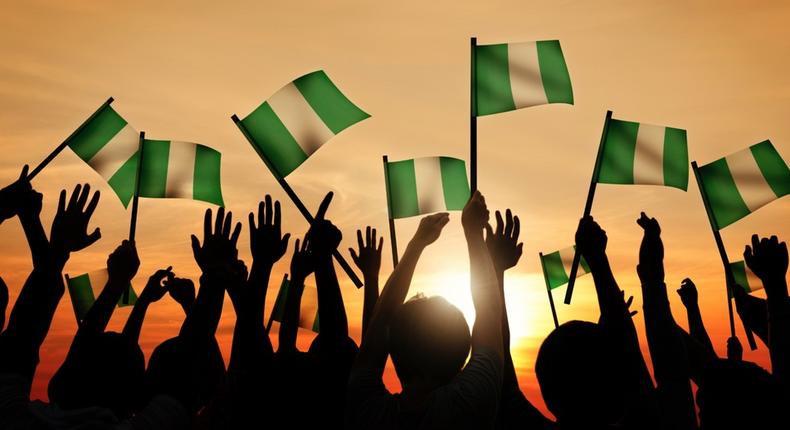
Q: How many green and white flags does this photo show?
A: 11